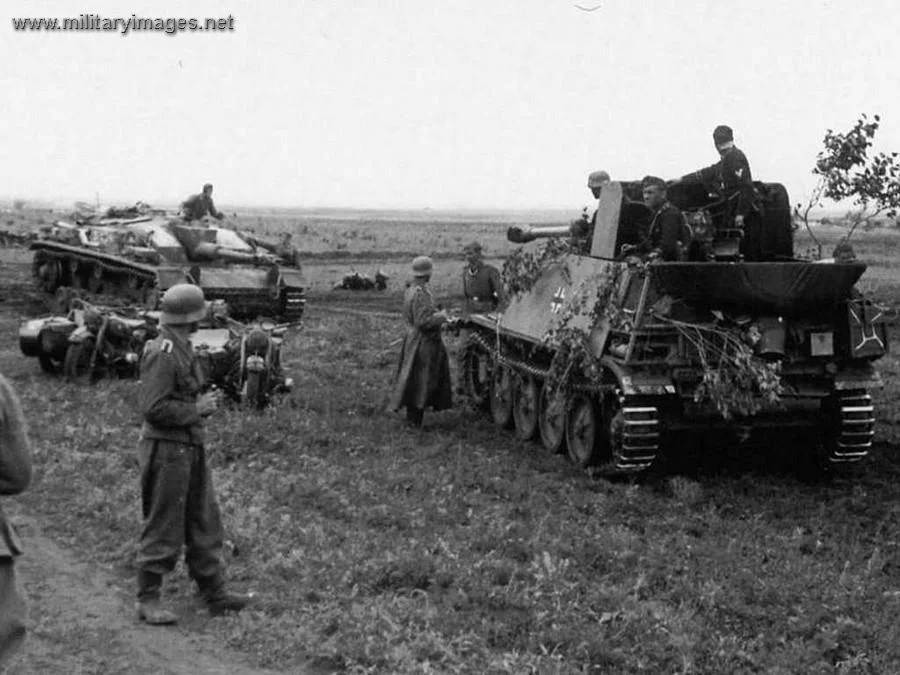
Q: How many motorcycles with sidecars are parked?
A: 2